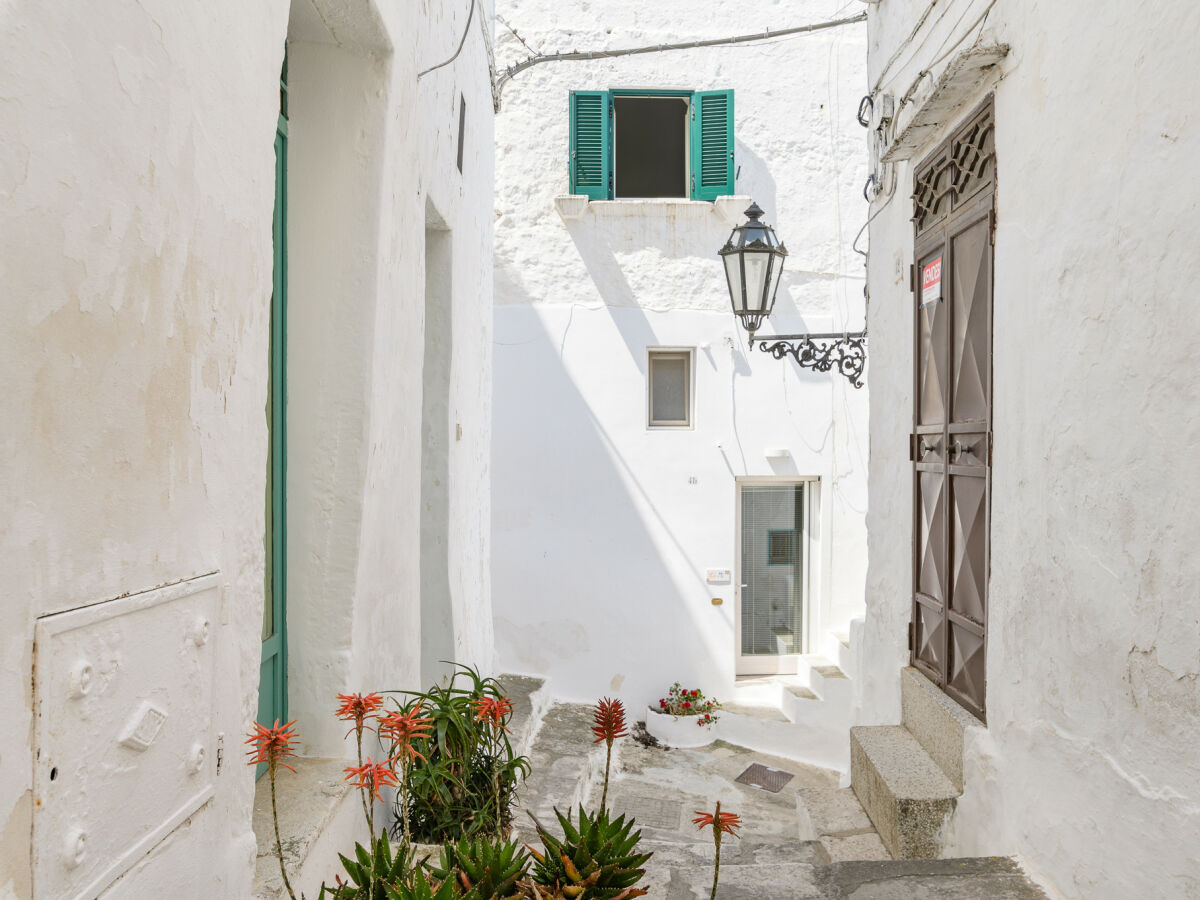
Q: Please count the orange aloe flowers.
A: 7